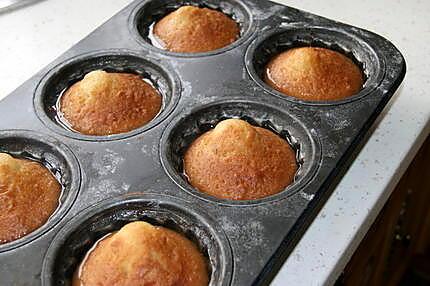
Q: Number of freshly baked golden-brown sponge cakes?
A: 6